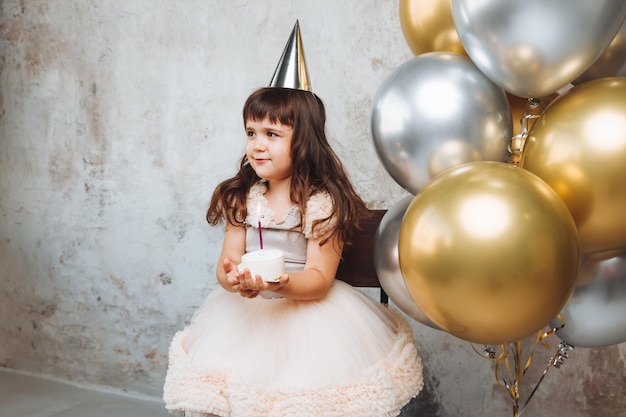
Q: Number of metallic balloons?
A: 9